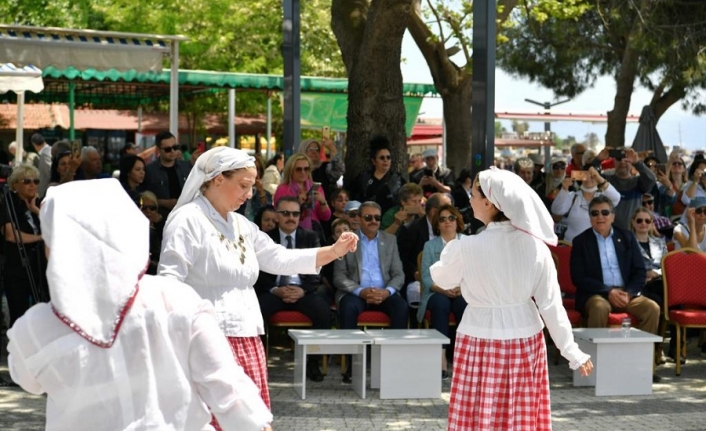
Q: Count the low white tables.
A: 3